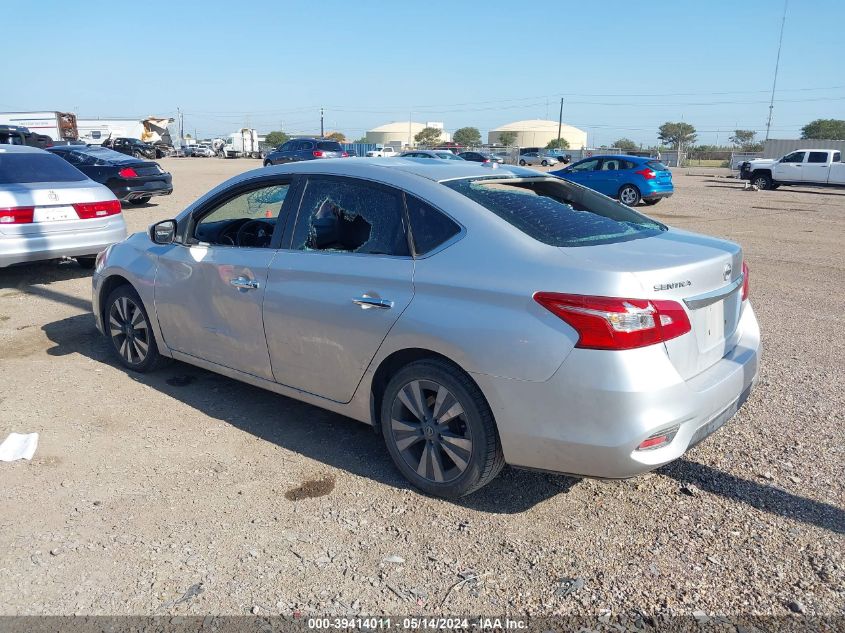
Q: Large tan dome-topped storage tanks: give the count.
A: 2